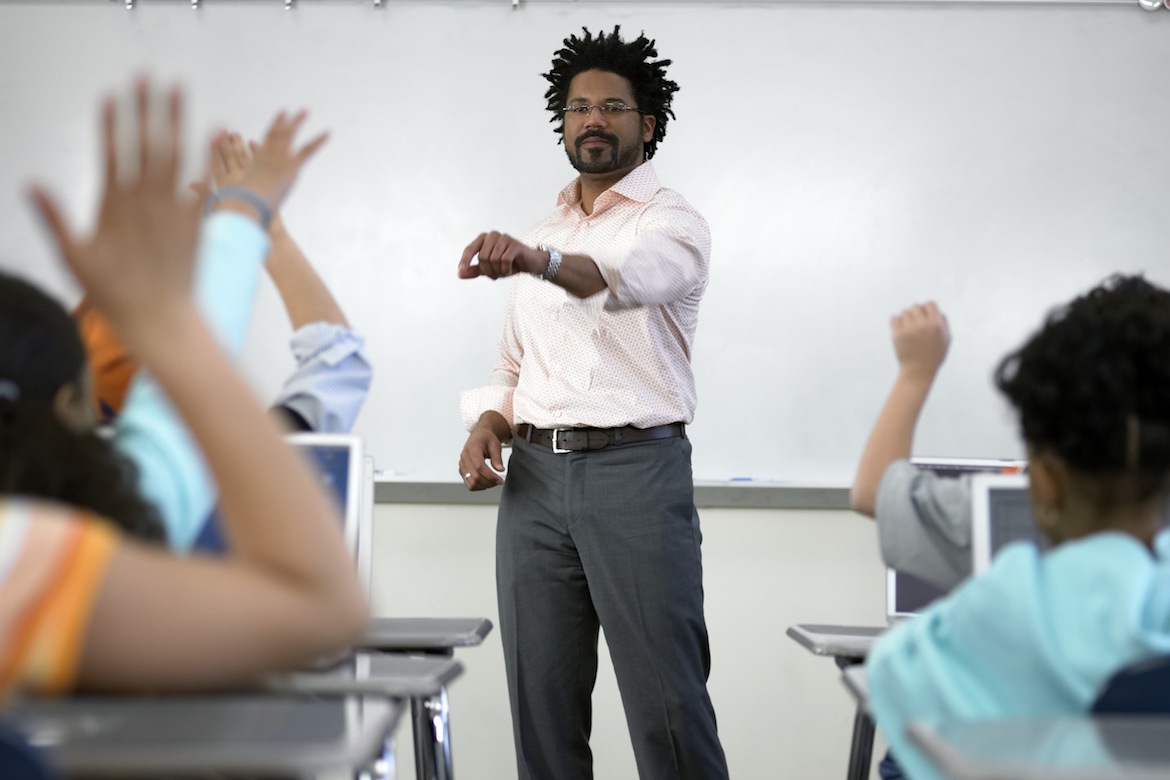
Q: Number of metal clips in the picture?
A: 5